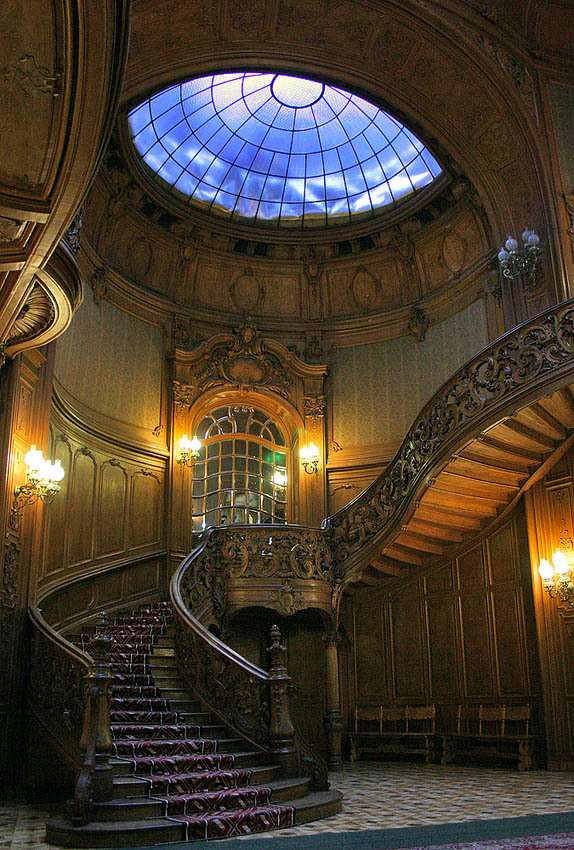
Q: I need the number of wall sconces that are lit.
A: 4